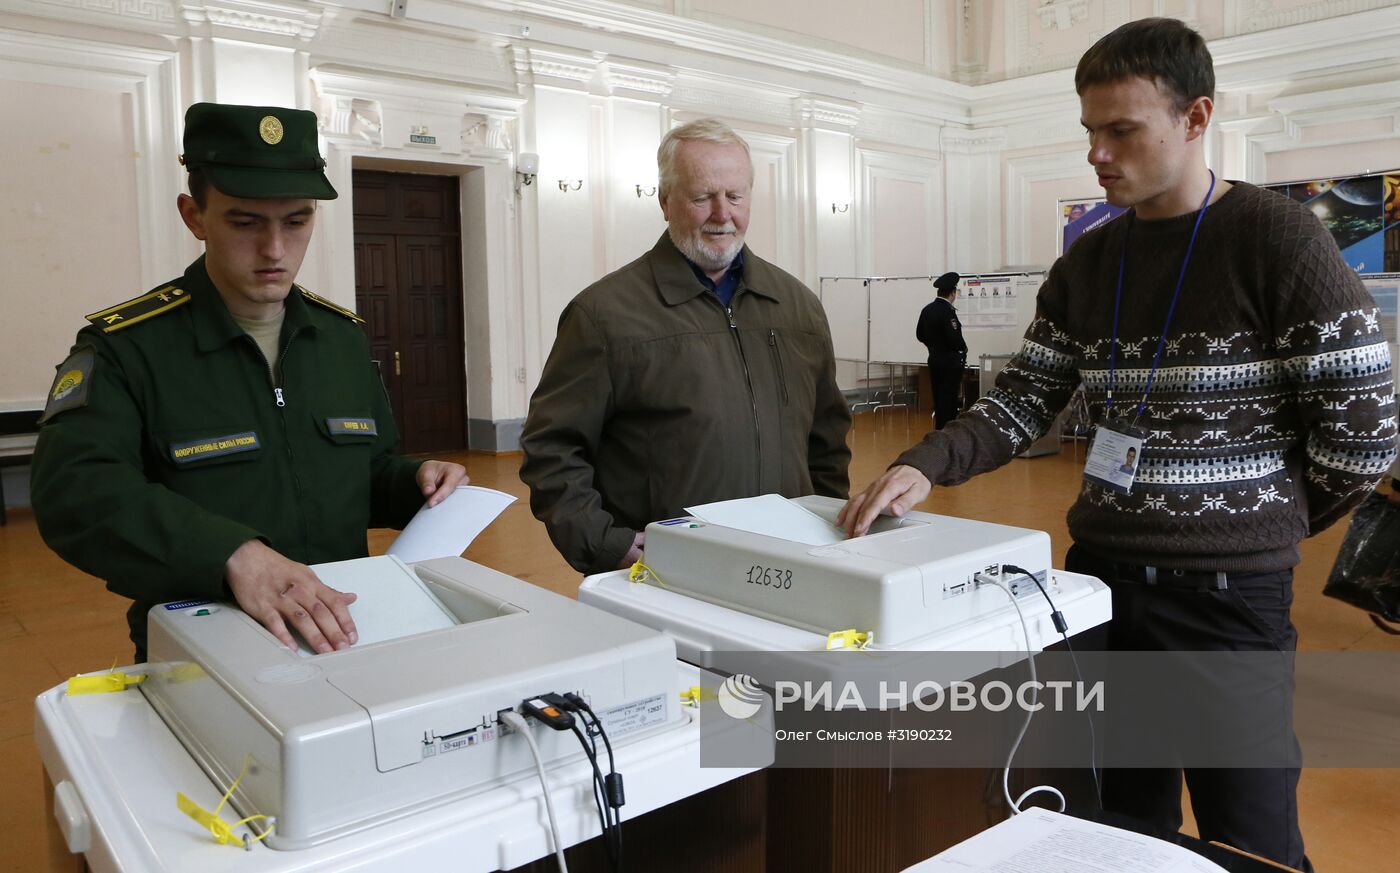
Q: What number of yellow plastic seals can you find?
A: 5